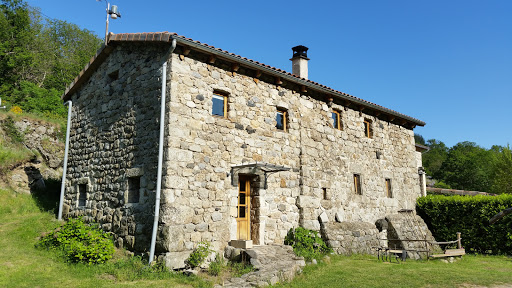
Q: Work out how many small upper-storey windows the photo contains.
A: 4